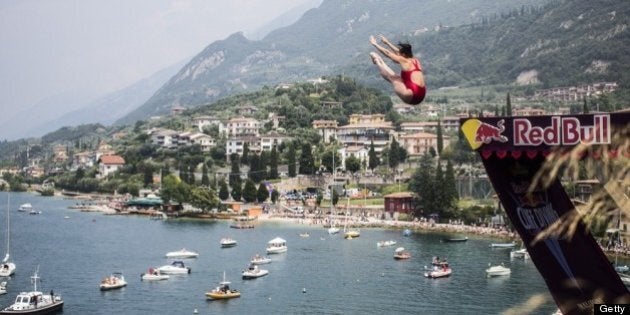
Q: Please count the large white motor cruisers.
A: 1